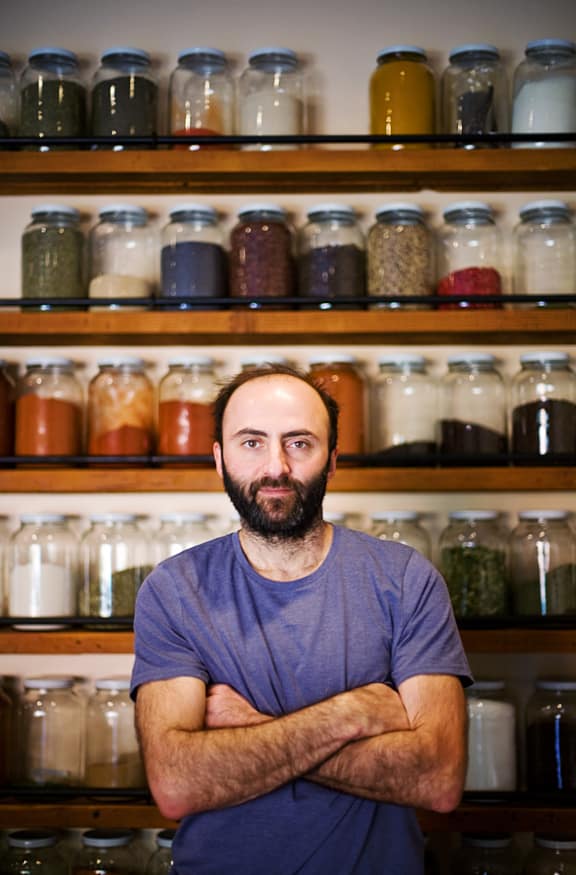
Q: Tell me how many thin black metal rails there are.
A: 5